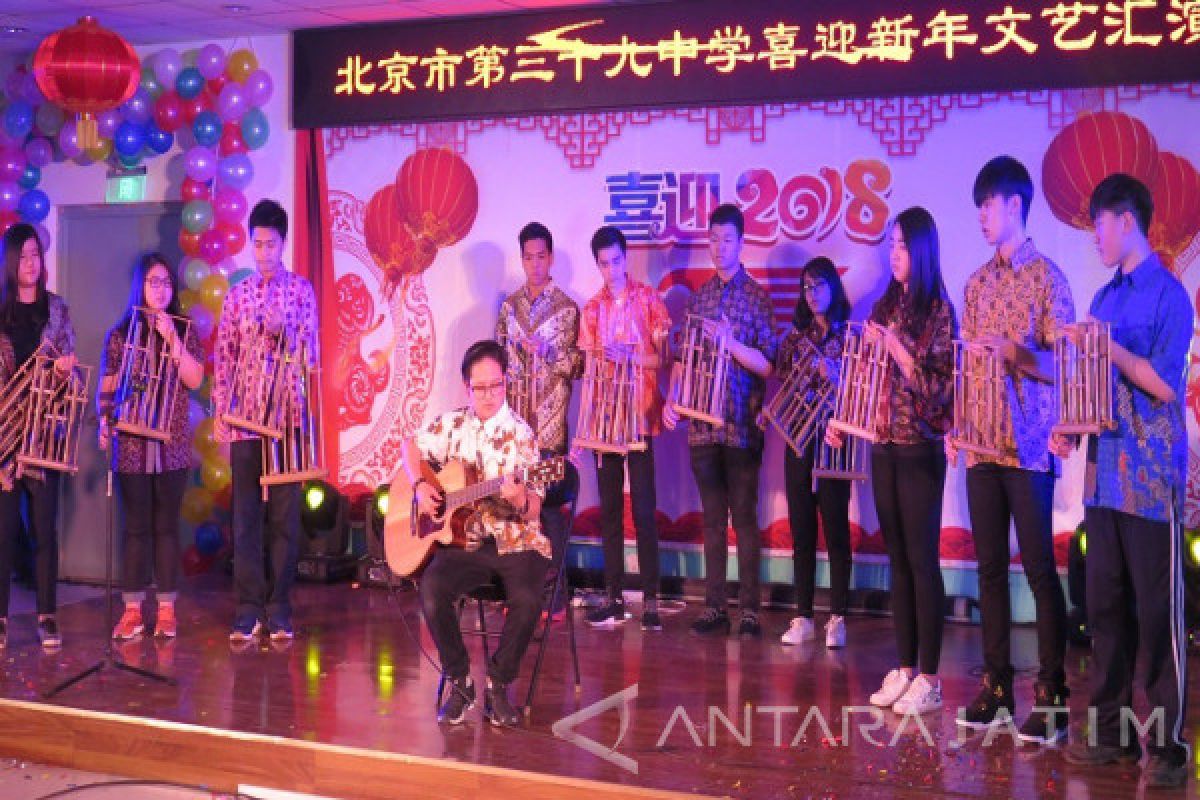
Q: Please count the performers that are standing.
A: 10